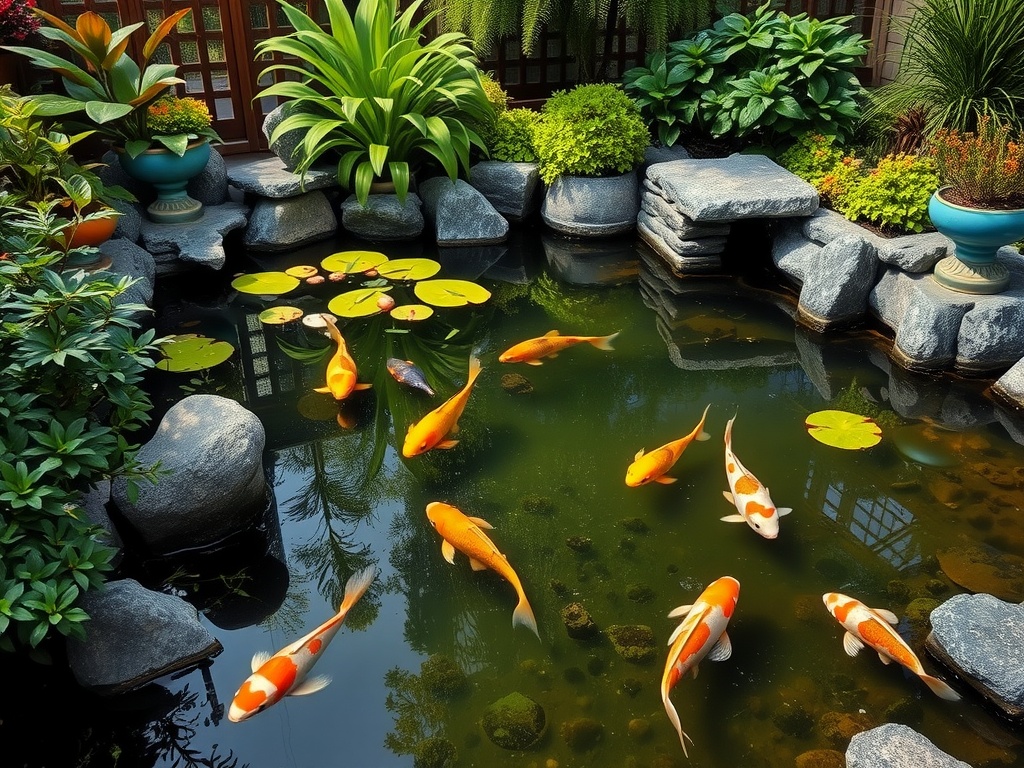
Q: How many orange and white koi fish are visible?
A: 4